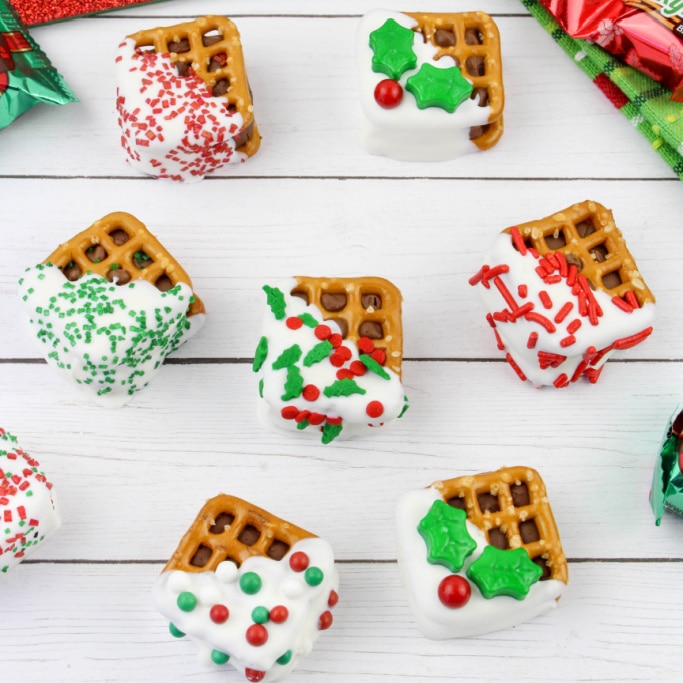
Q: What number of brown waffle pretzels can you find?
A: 7